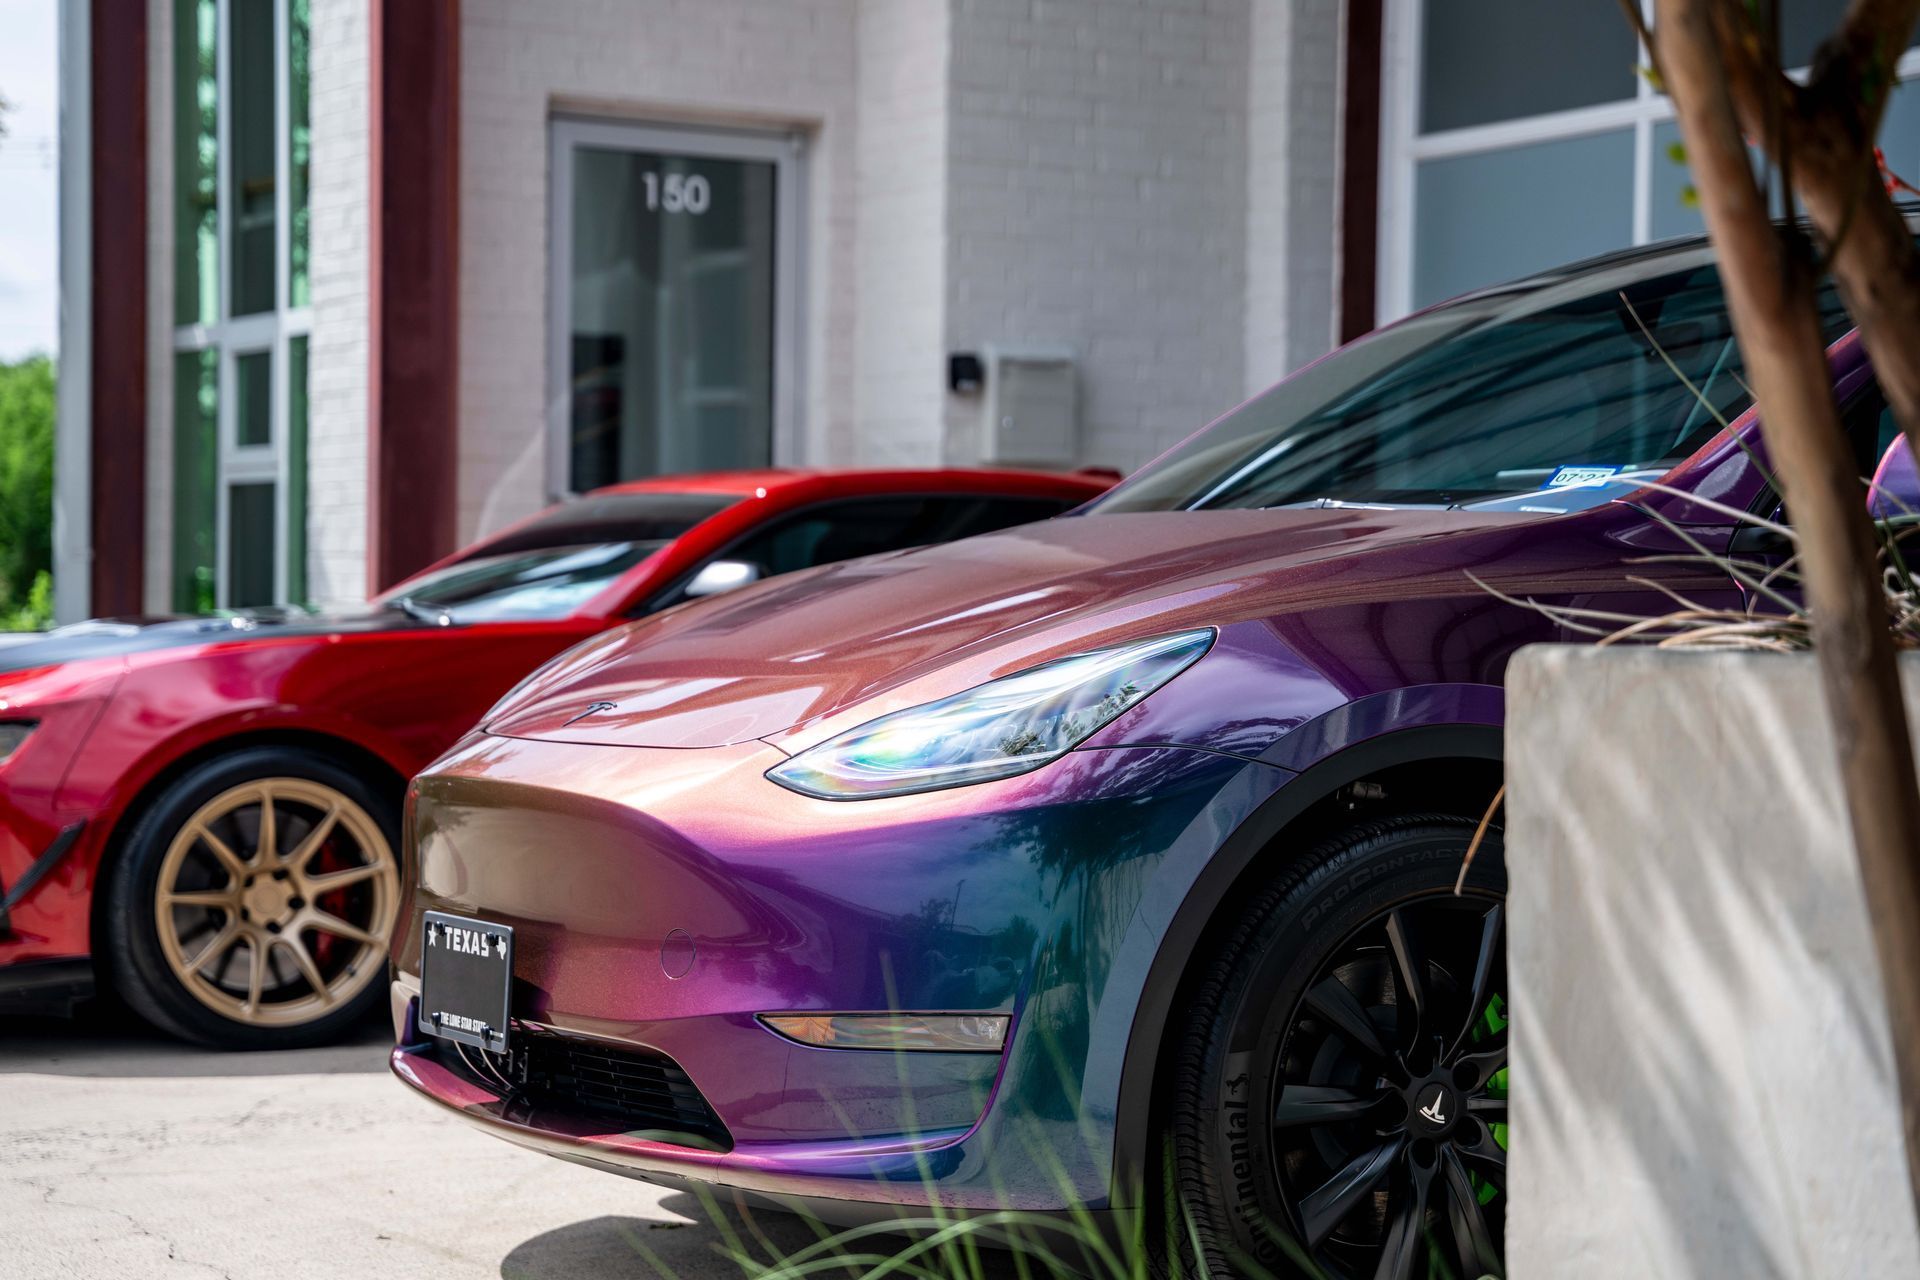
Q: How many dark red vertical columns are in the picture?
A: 3